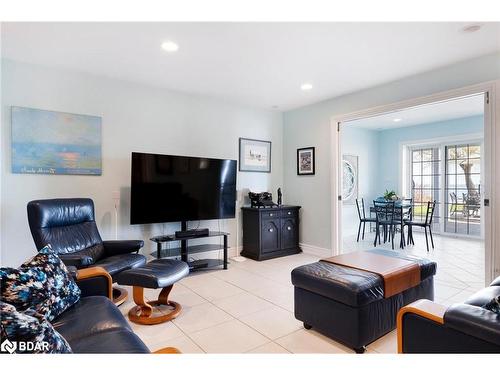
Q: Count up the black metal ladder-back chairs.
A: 4